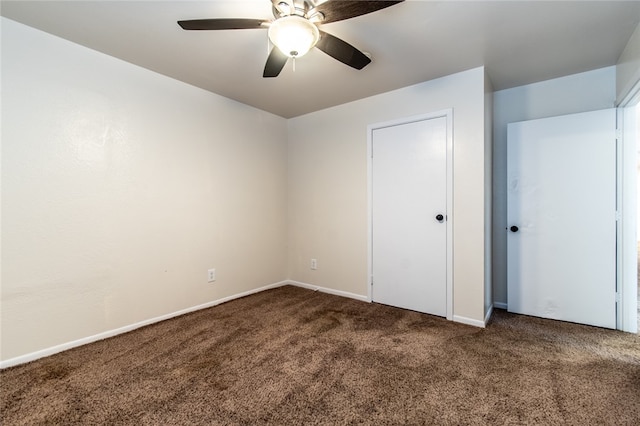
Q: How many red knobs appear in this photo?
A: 0